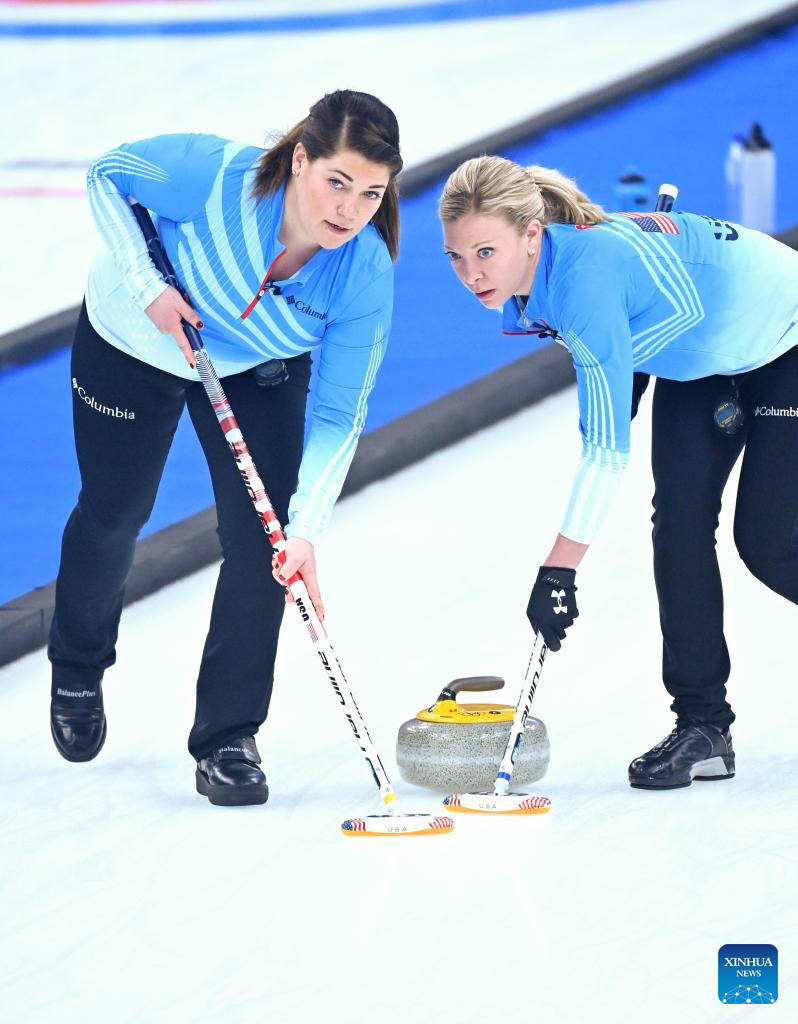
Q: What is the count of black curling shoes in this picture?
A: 3